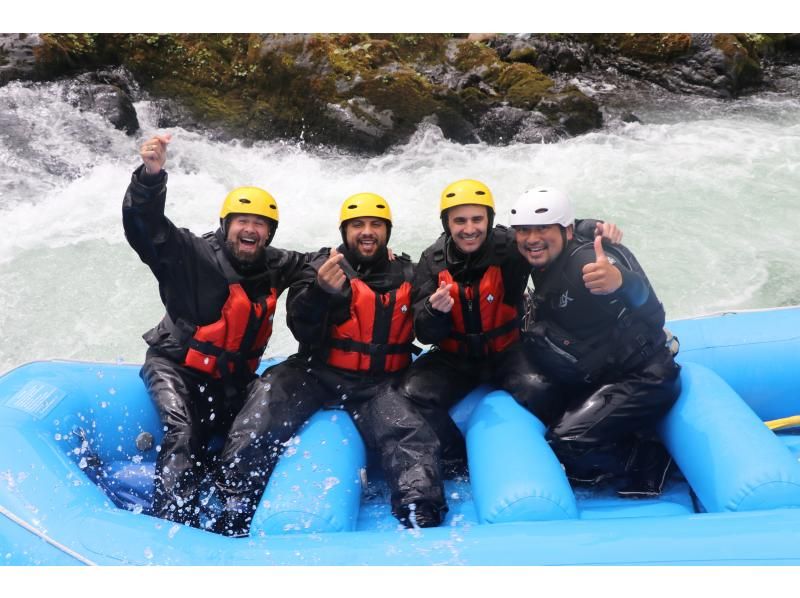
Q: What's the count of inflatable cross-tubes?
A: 3